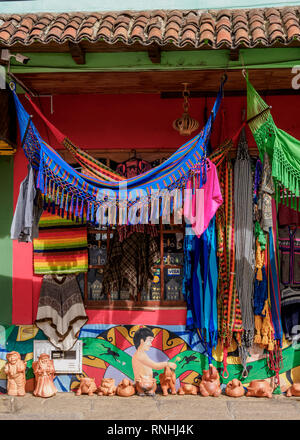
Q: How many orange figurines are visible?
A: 12